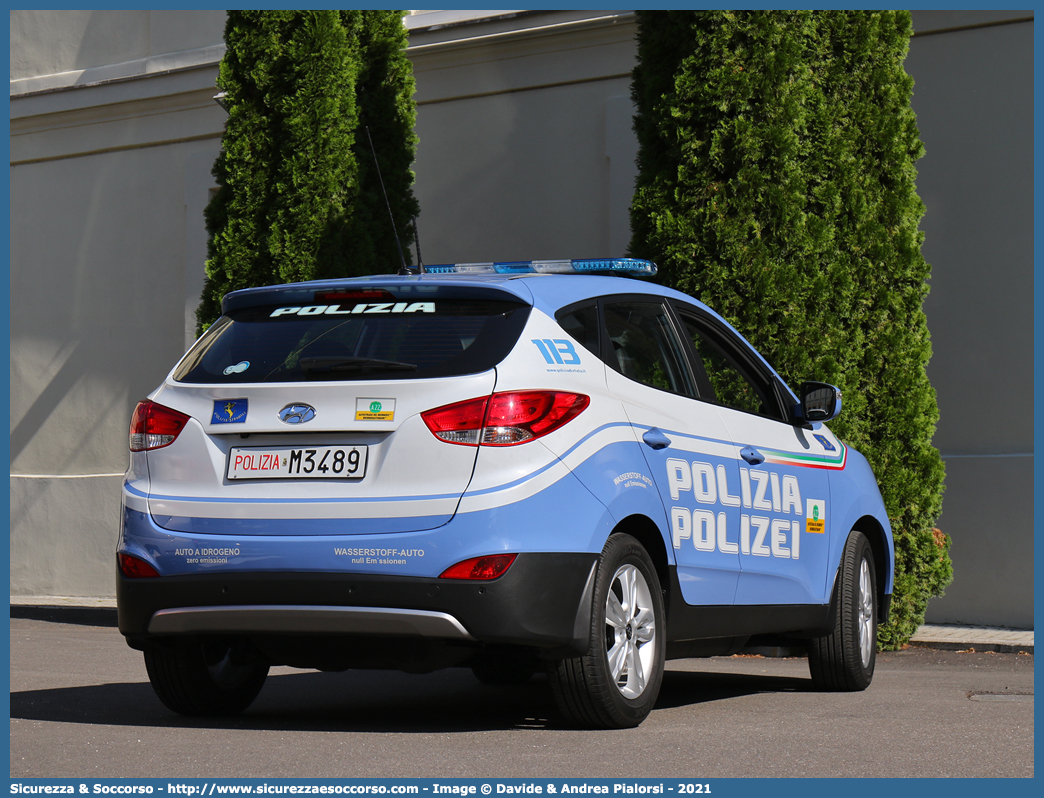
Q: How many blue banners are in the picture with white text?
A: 1